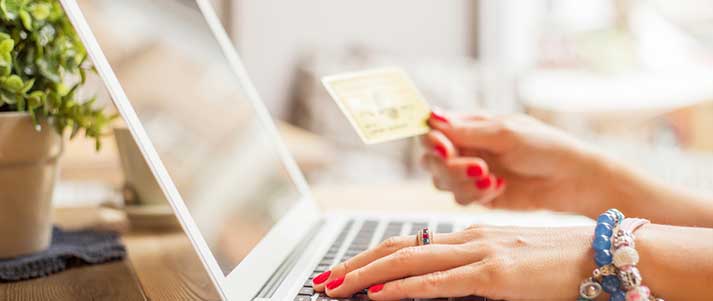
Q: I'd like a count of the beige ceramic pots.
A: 1